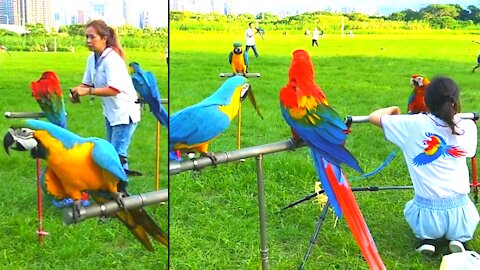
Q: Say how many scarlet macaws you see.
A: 3